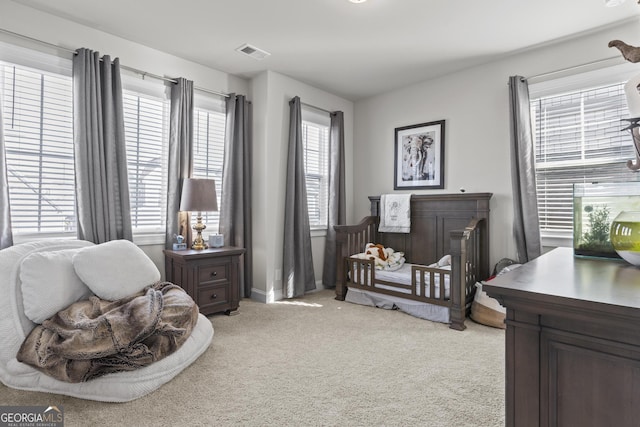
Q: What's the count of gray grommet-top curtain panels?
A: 7